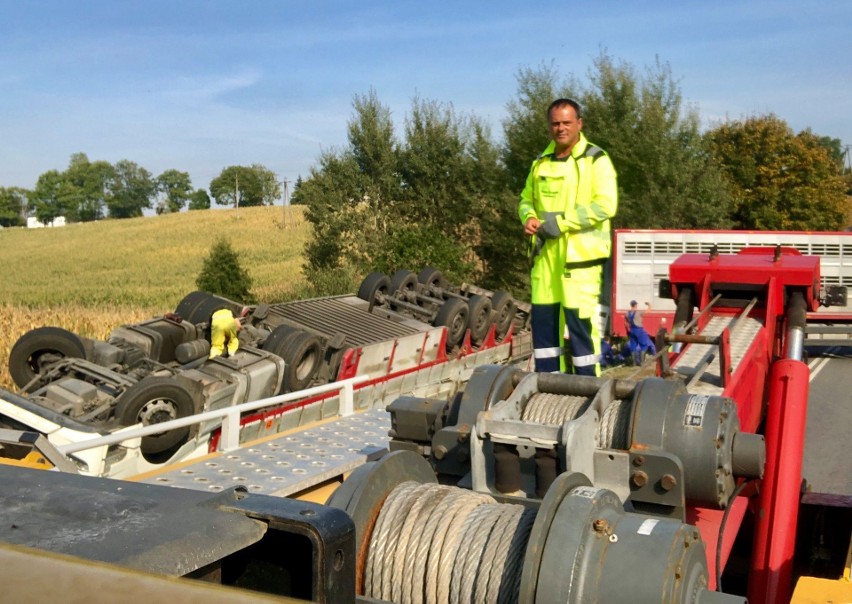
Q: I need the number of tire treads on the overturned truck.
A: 12